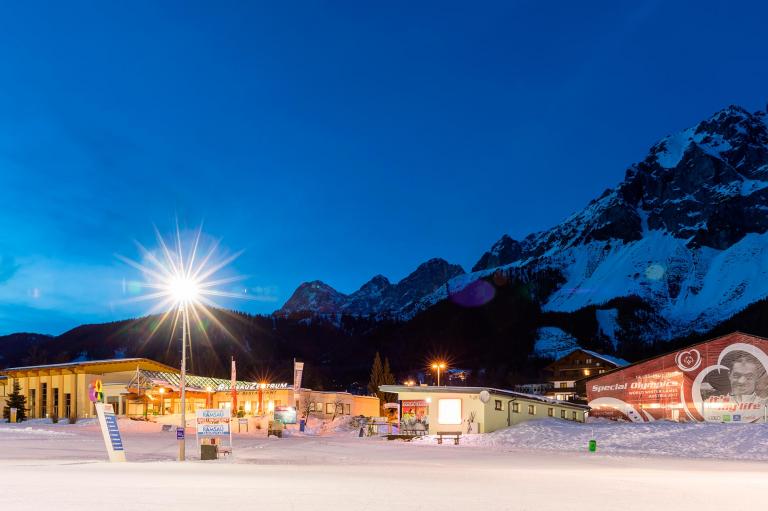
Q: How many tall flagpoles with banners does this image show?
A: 2